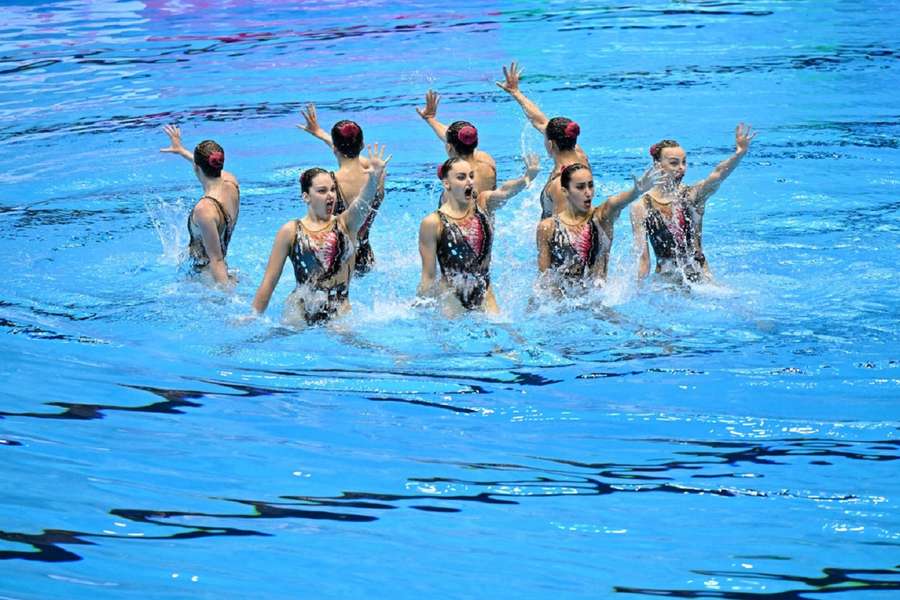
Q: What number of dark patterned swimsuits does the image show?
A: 8